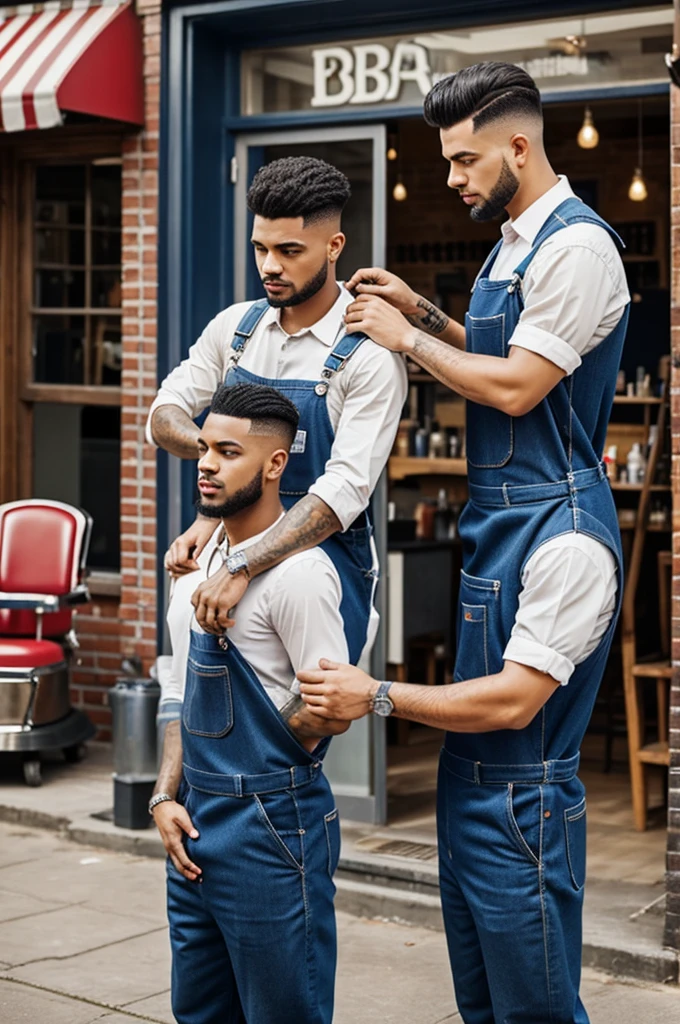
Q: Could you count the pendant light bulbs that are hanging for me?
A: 4